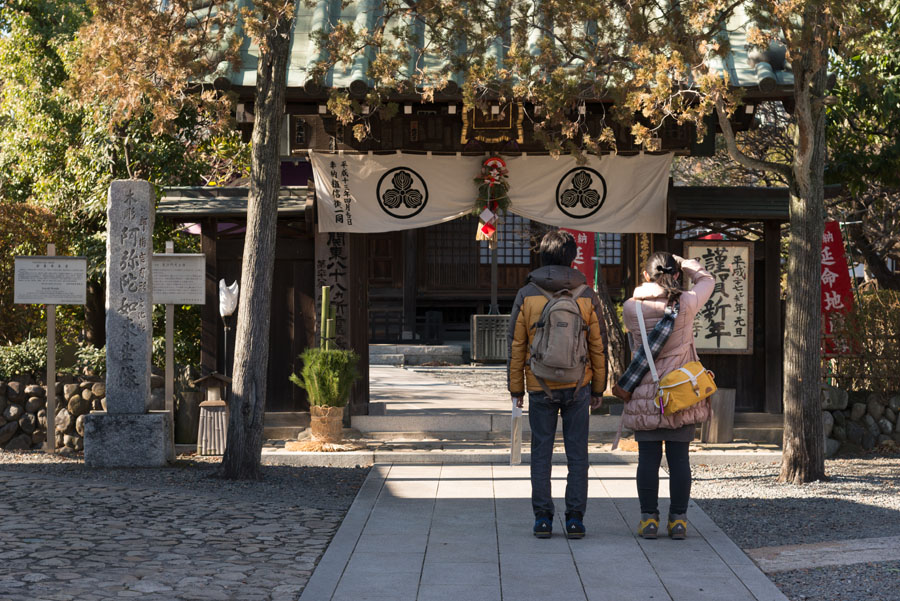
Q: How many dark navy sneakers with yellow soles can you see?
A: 2